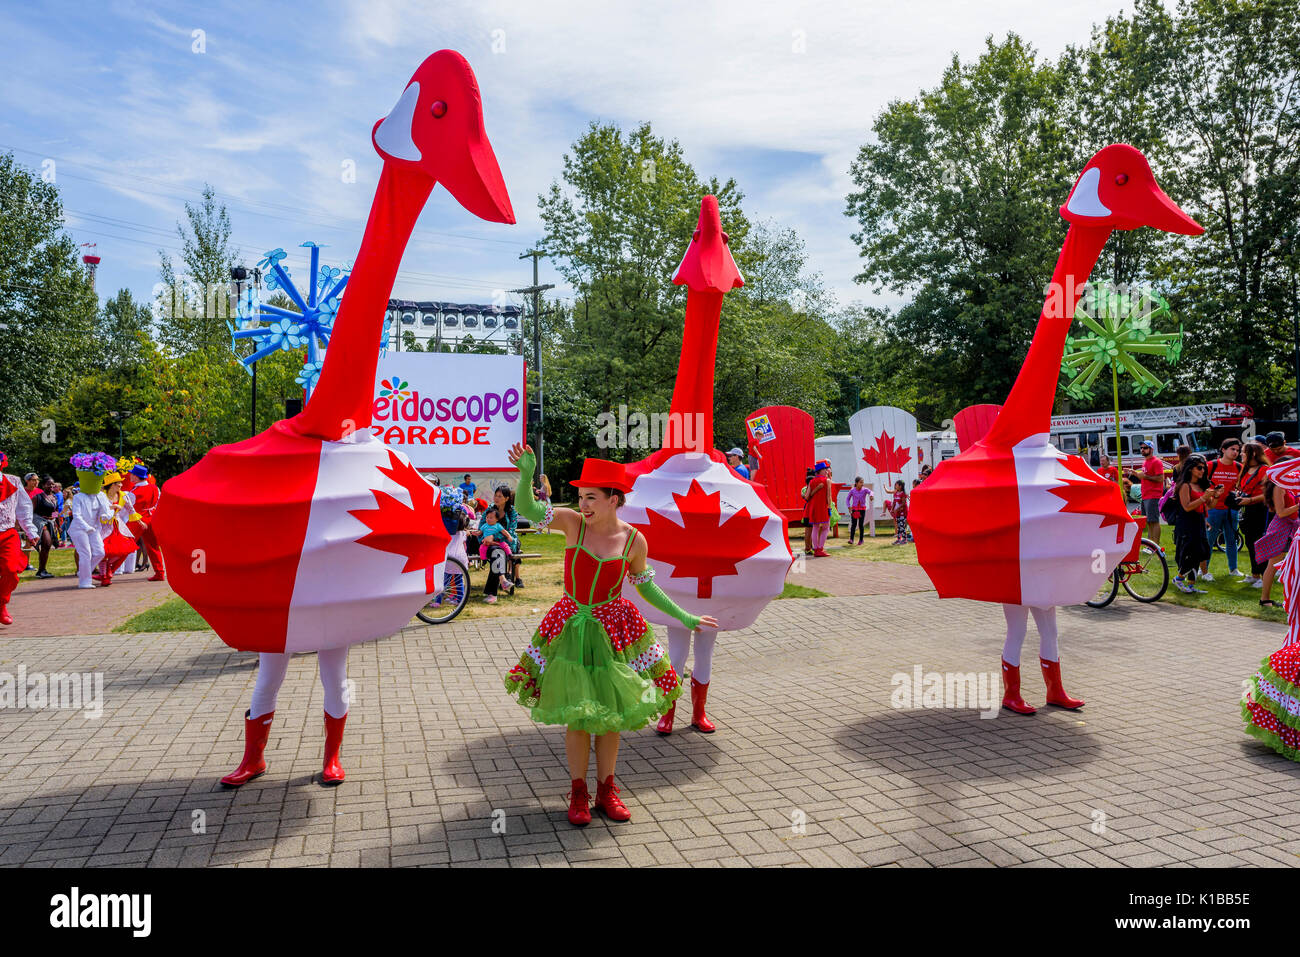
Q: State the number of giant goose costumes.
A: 3